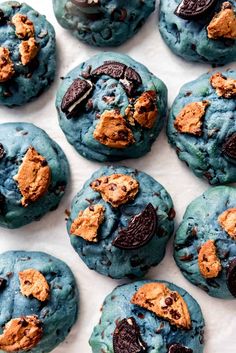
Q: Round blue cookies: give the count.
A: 10